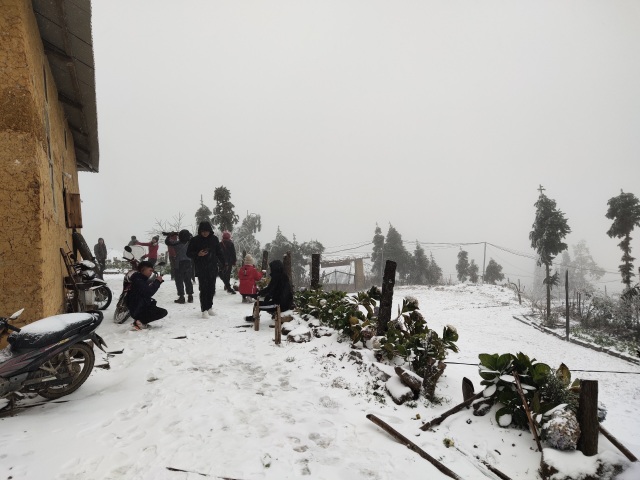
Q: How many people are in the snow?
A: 10